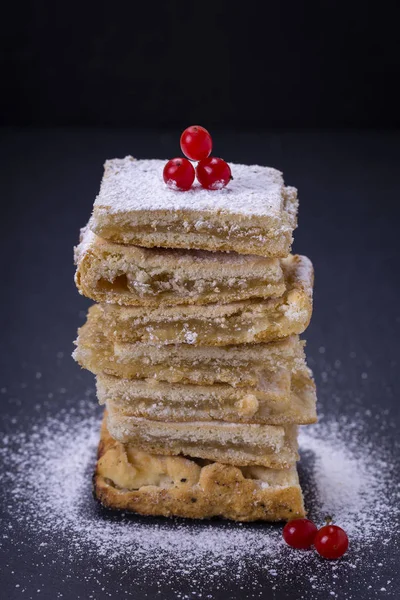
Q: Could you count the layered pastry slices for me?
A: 7